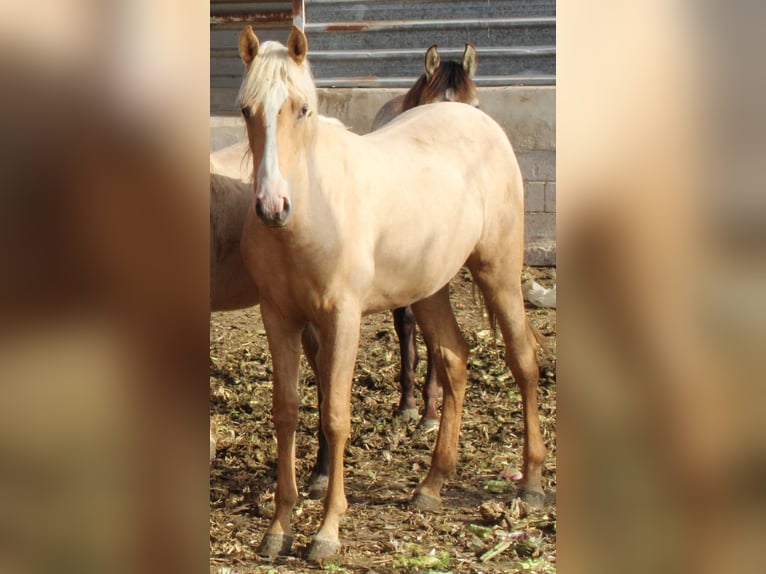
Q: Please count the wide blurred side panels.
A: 2